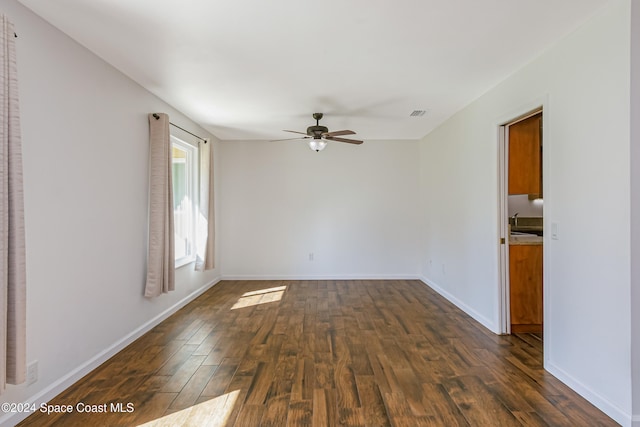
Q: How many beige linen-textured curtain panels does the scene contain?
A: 3